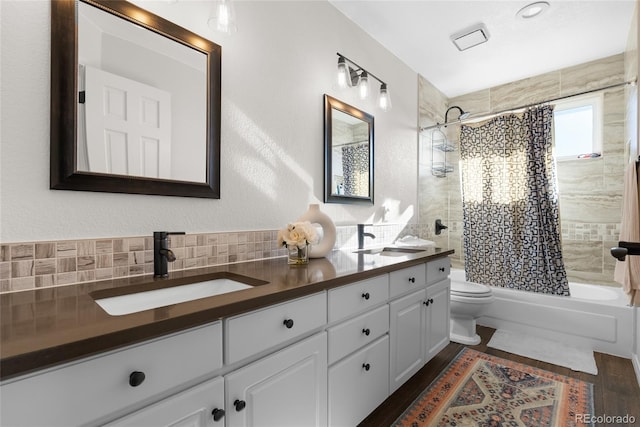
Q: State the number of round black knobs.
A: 11